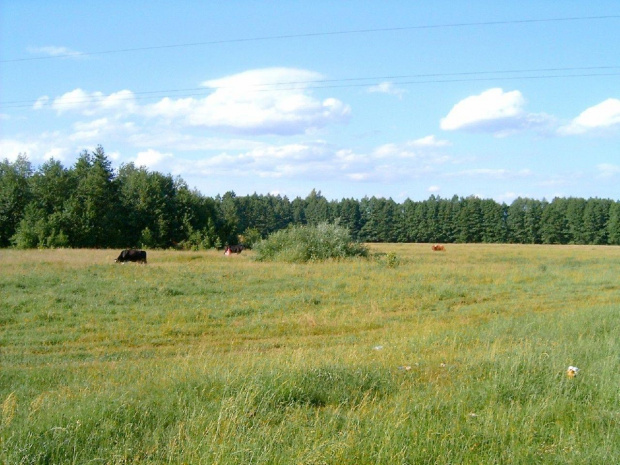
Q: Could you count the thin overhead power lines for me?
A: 3